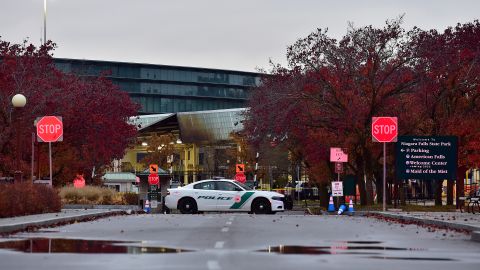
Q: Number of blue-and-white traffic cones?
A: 4